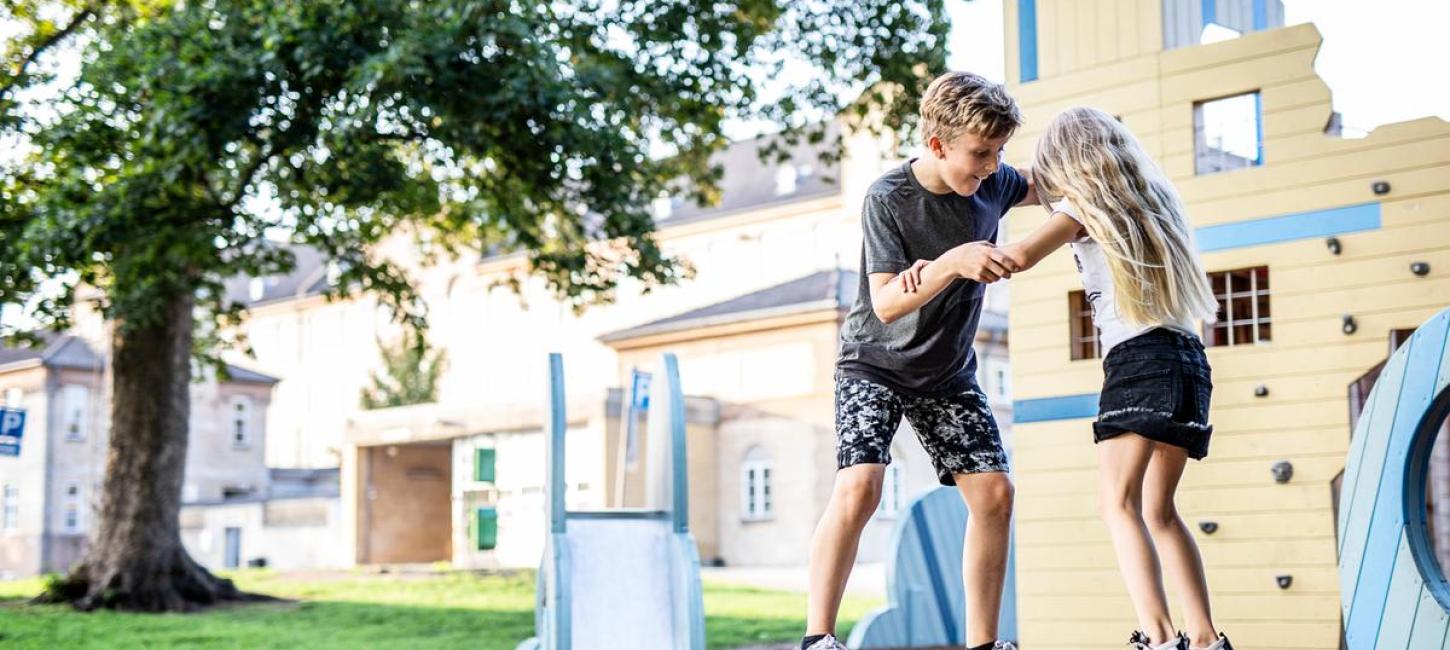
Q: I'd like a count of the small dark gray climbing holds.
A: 8